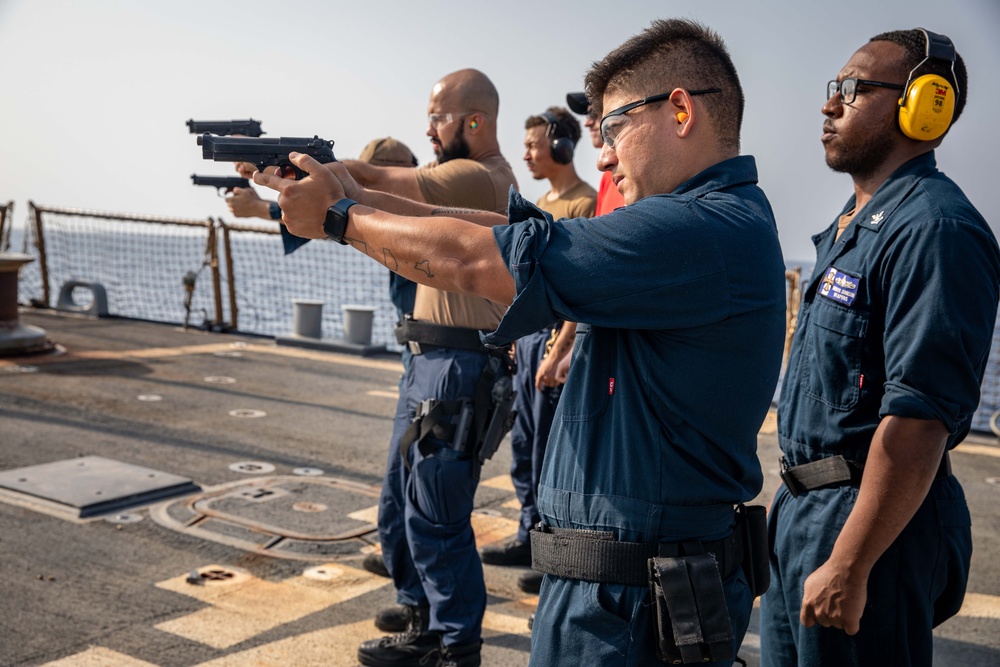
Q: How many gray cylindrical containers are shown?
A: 2